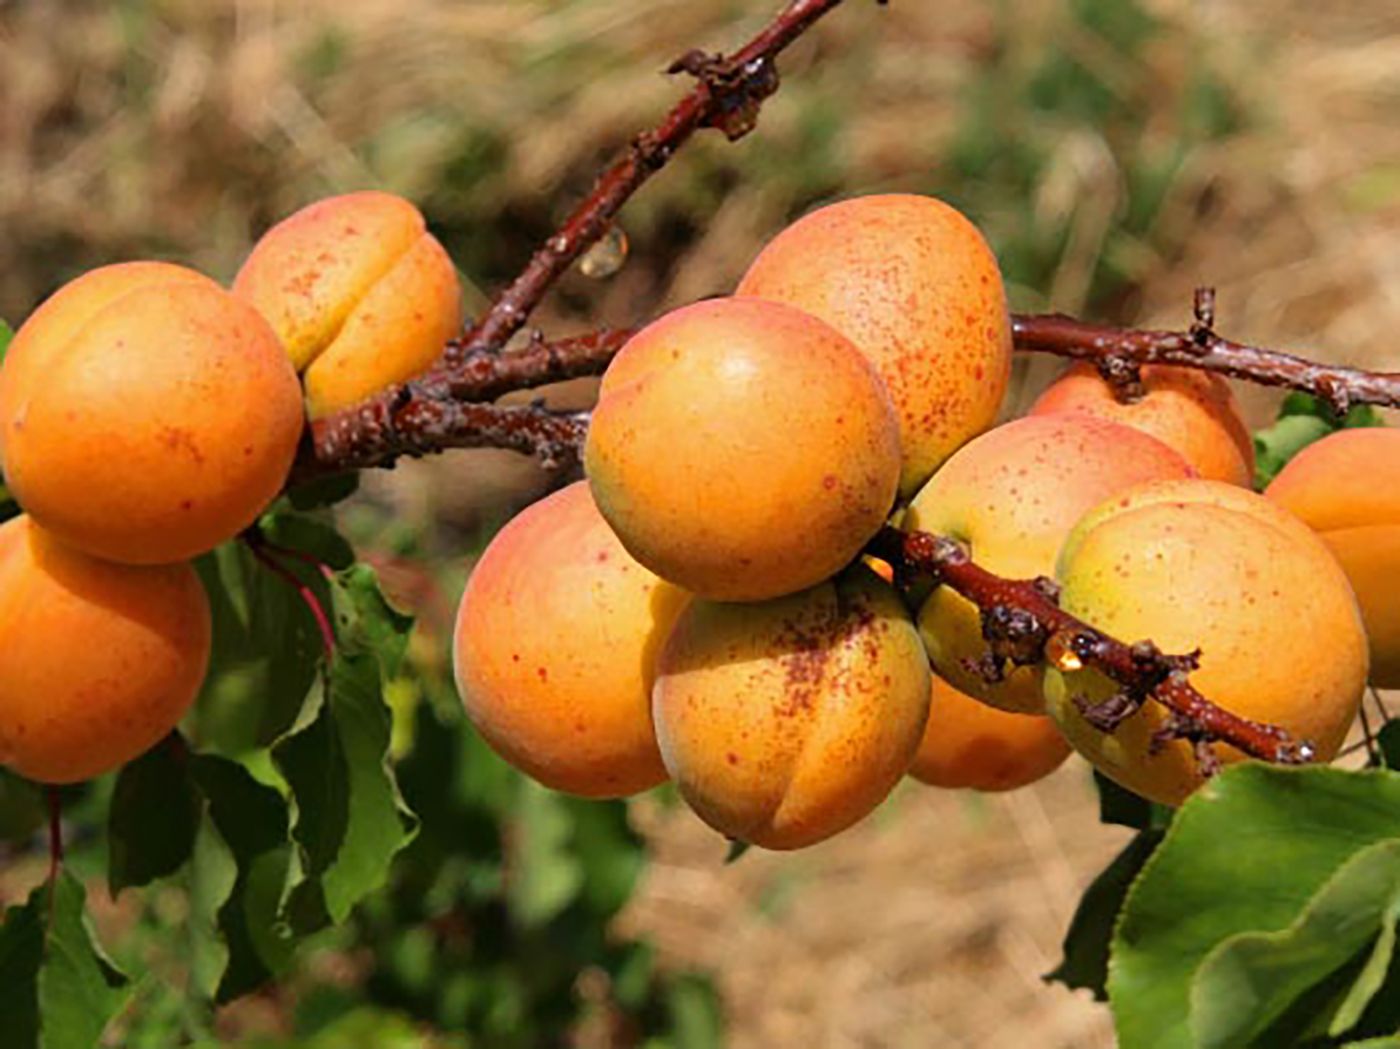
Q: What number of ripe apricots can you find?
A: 12